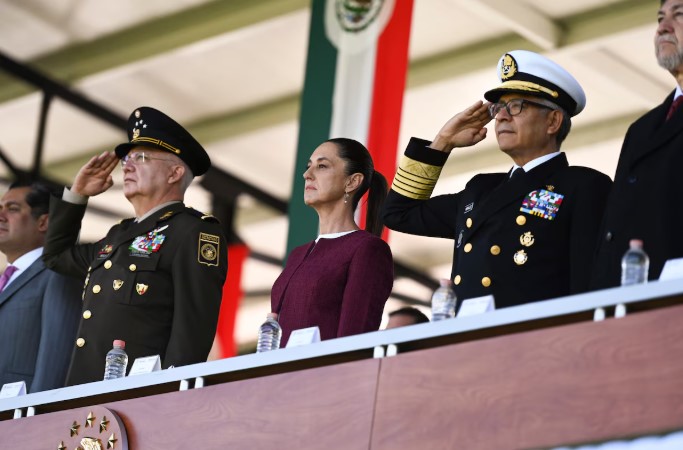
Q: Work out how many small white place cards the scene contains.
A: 5